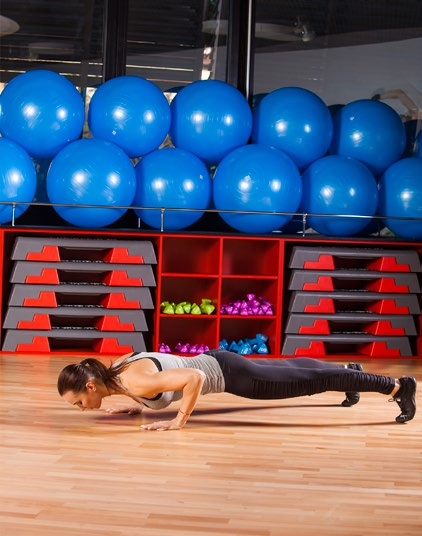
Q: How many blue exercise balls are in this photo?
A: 11